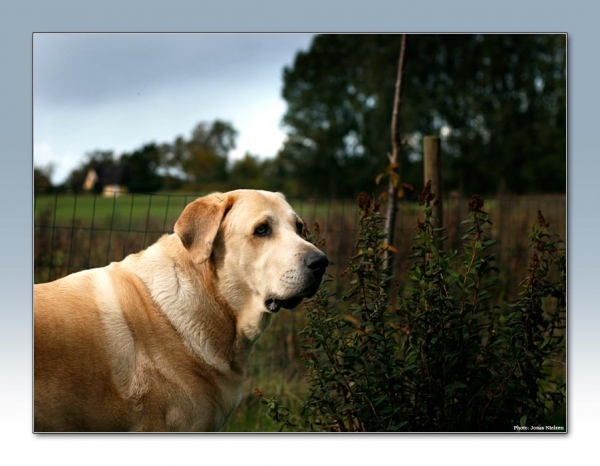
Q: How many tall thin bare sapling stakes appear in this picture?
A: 1